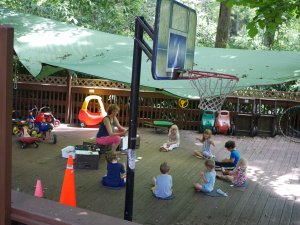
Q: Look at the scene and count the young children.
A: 7